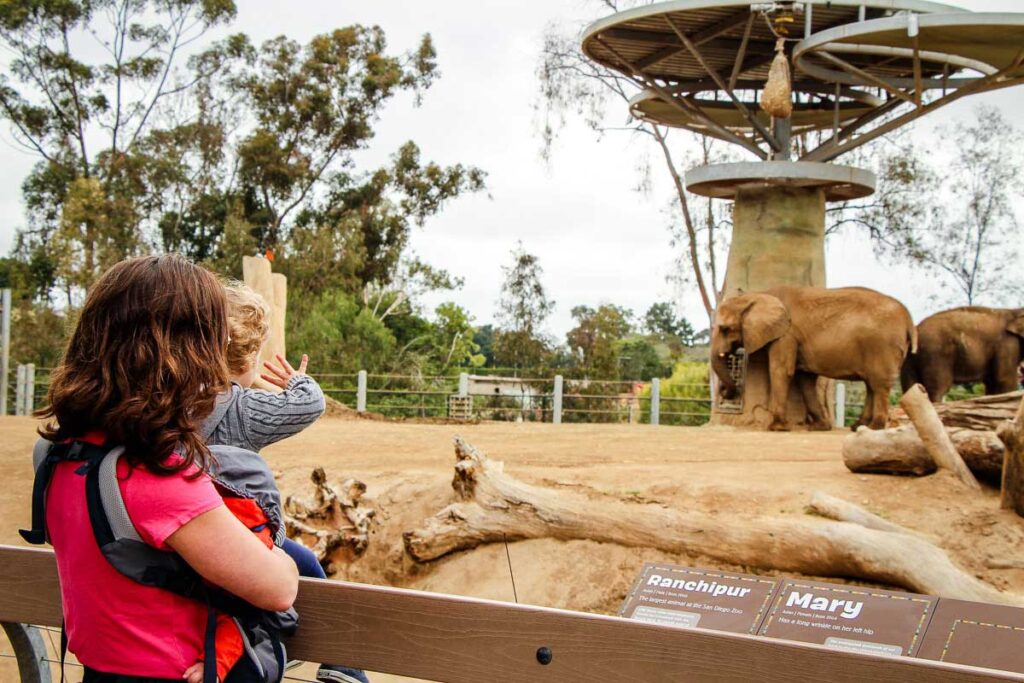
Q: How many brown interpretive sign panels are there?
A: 3